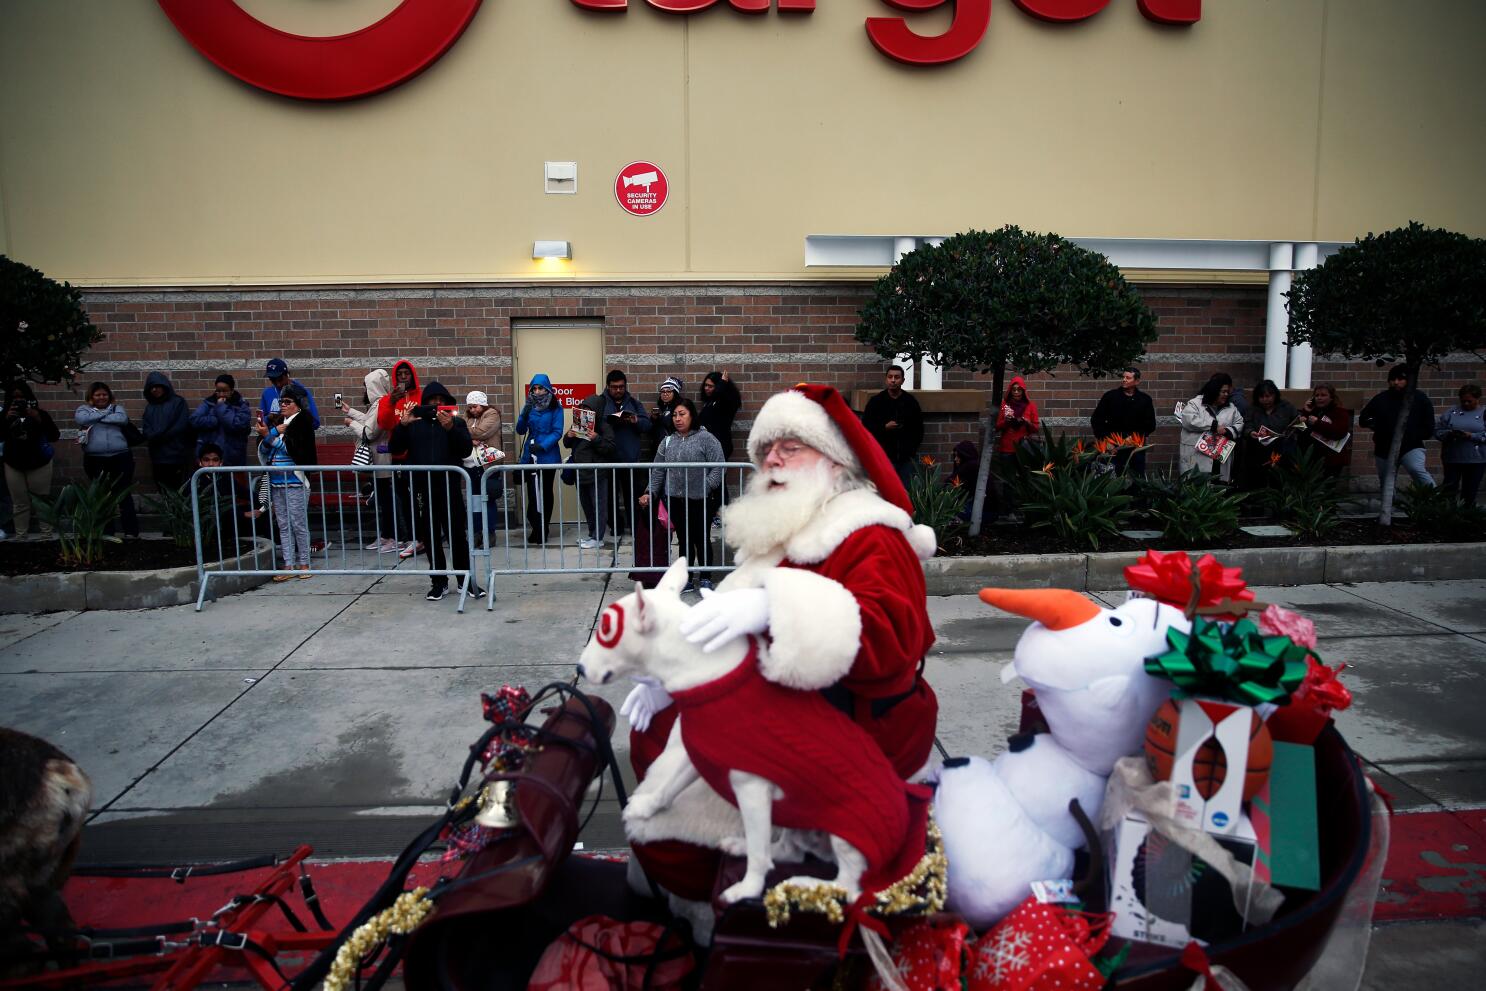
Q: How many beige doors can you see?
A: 1